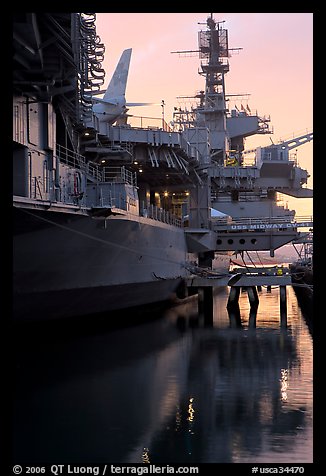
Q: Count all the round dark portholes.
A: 4